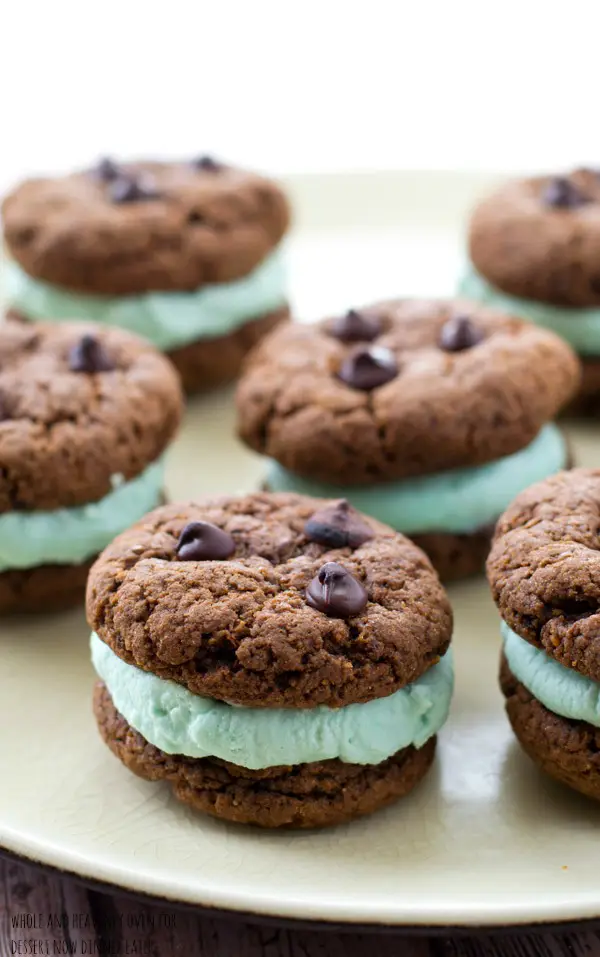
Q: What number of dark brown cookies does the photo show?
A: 12